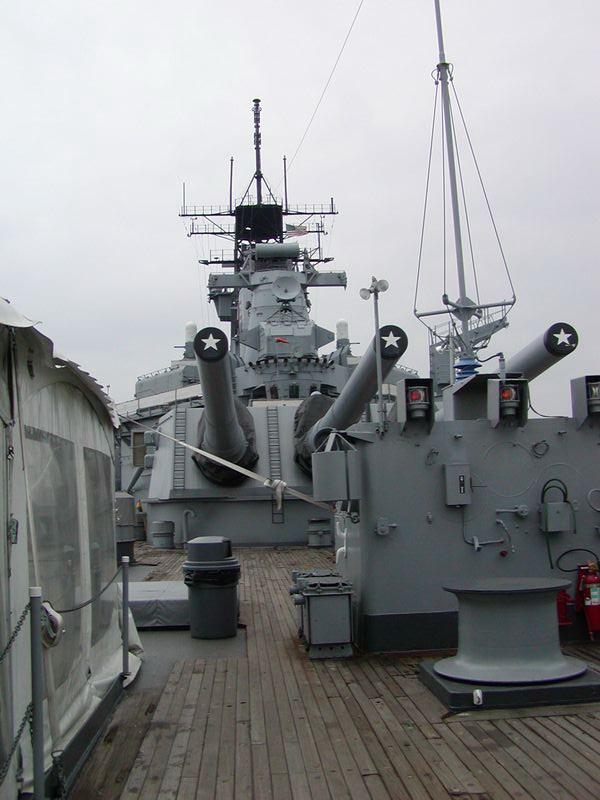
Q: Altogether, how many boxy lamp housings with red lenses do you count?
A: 2